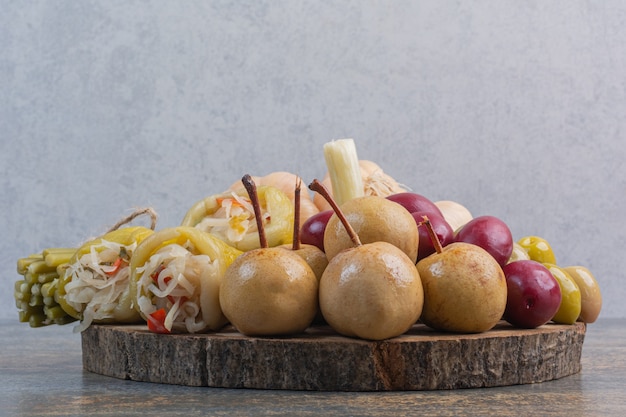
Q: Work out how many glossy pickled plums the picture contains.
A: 5